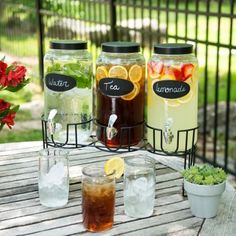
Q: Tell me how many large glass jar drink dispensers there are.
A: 3